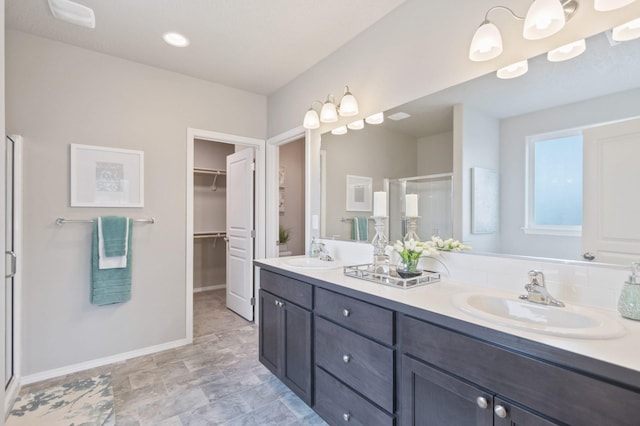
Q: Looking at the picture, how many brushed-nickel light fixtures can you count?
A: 2